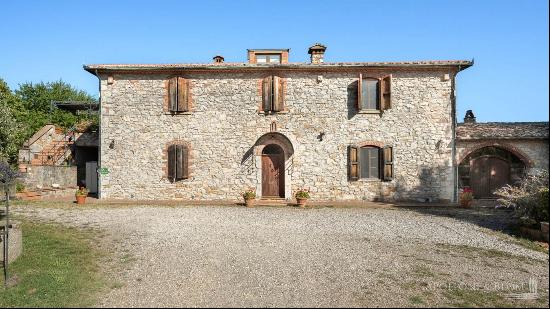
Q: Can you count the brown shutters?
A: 10